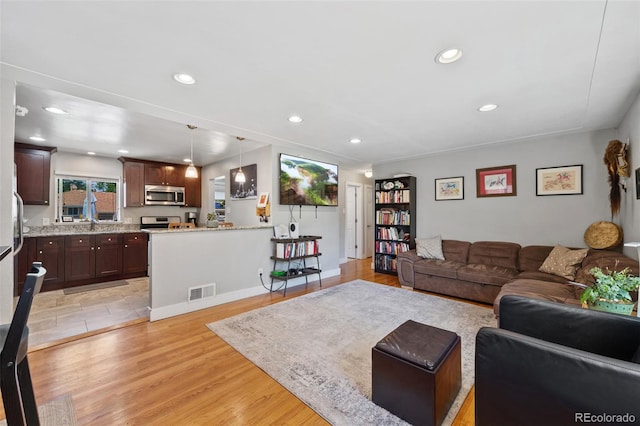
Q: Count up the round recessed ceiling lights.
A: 10